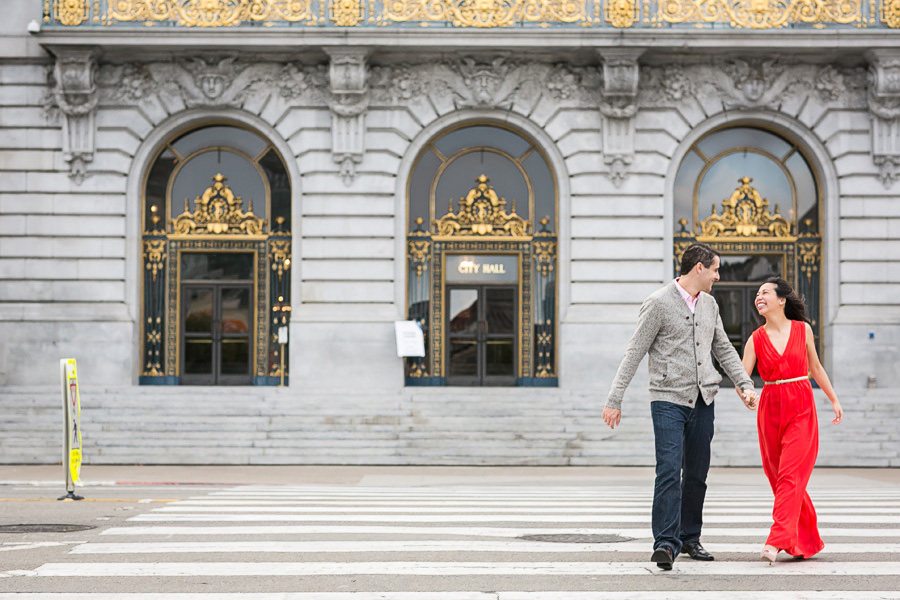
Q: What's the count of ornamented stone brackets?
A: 4